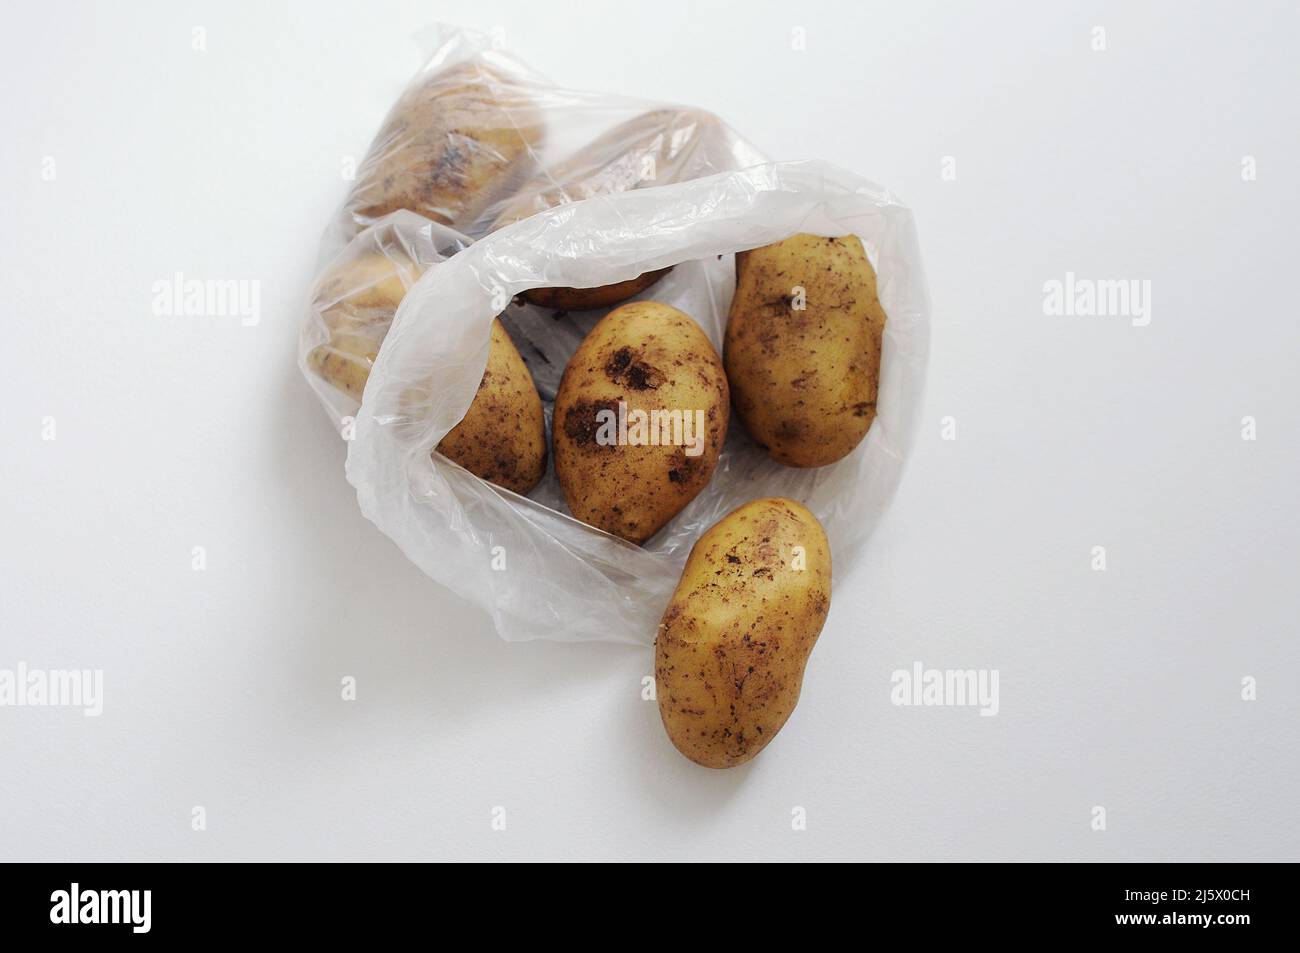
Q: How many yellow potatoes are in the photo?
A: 7